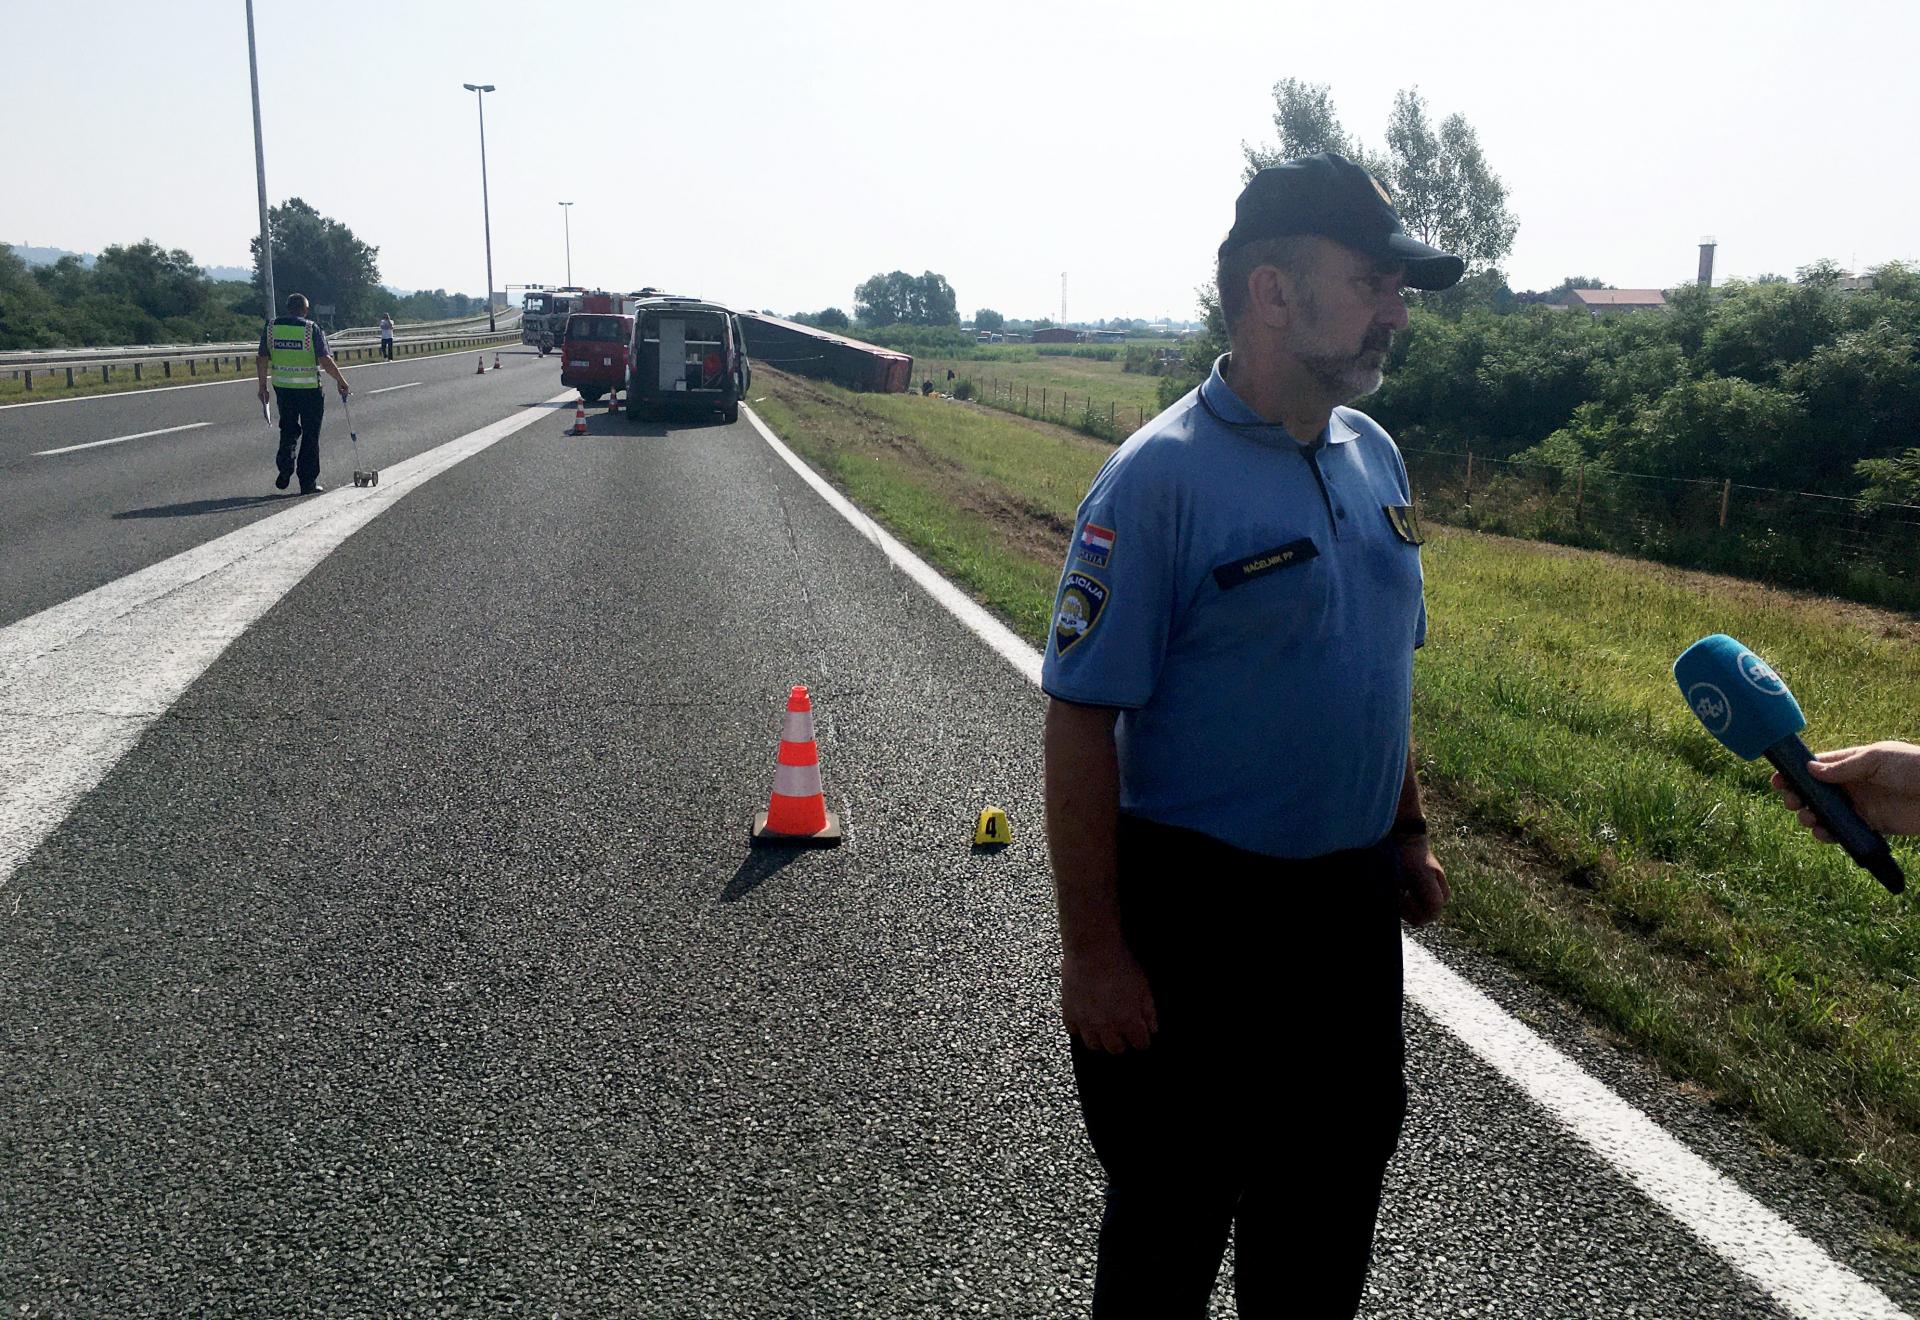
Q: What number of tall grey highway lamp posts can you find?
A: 3